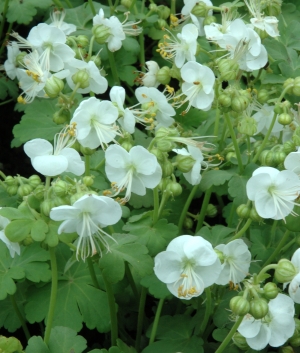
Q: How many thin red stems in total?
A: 0